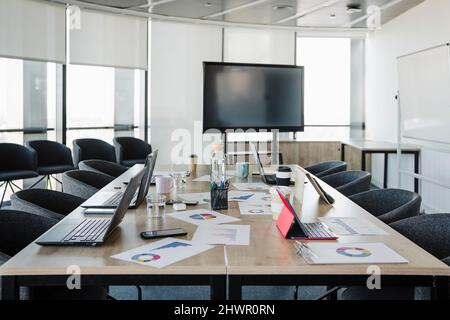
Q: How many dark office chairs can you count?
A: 12